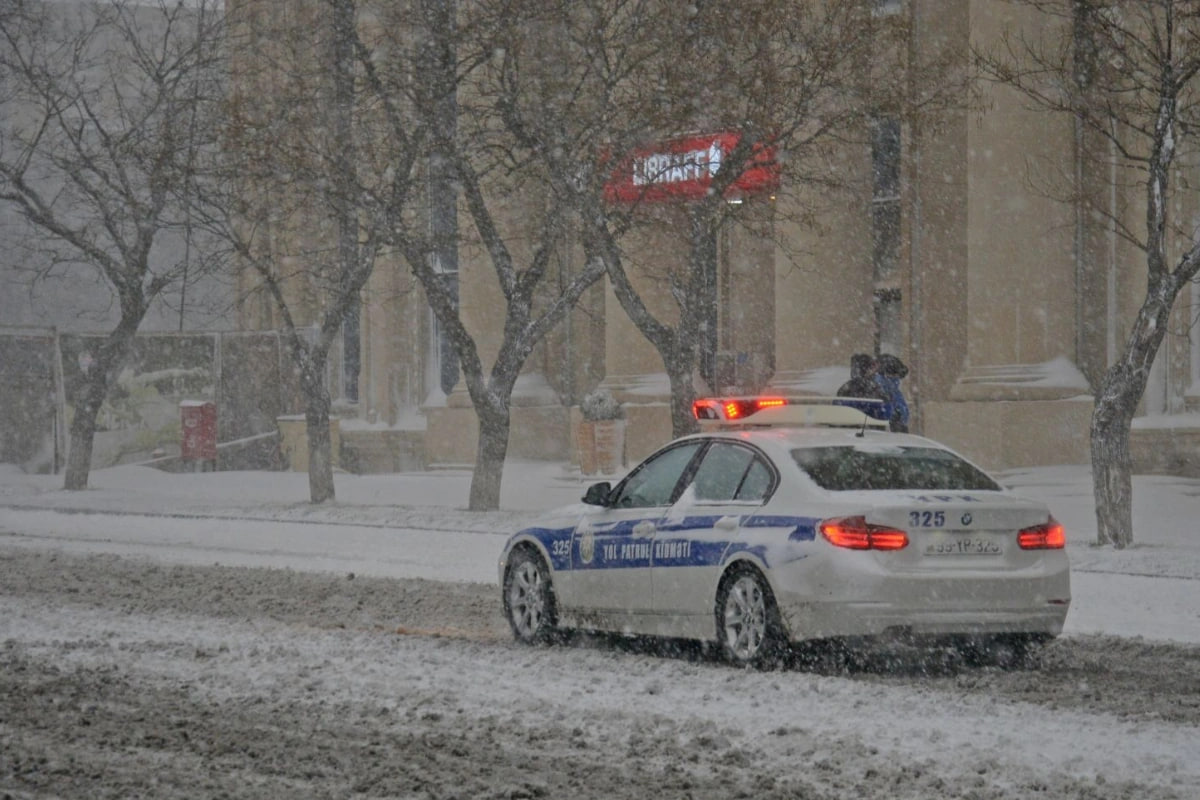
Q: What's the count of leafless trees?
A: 5